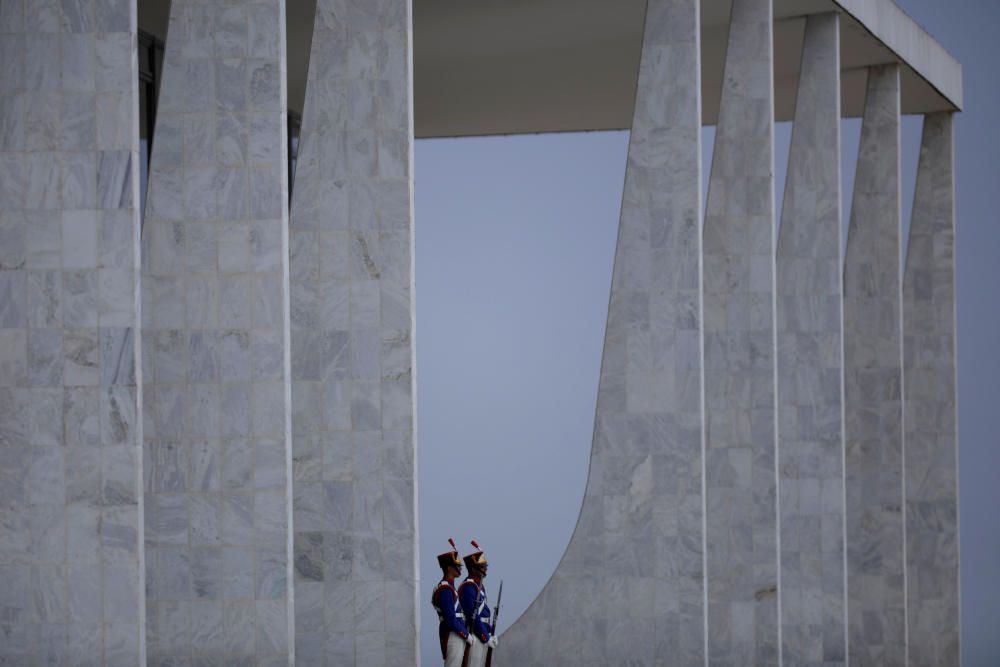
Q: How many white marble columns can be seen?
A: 8